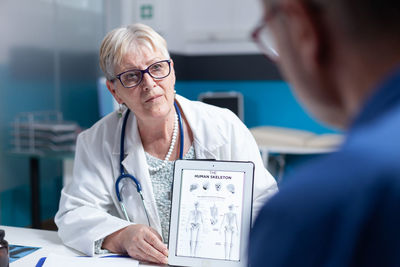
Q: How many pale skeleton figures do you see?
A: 2